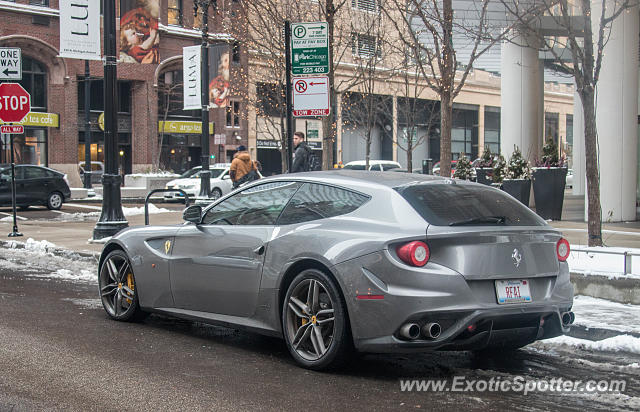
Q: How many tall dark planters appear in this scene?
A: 3